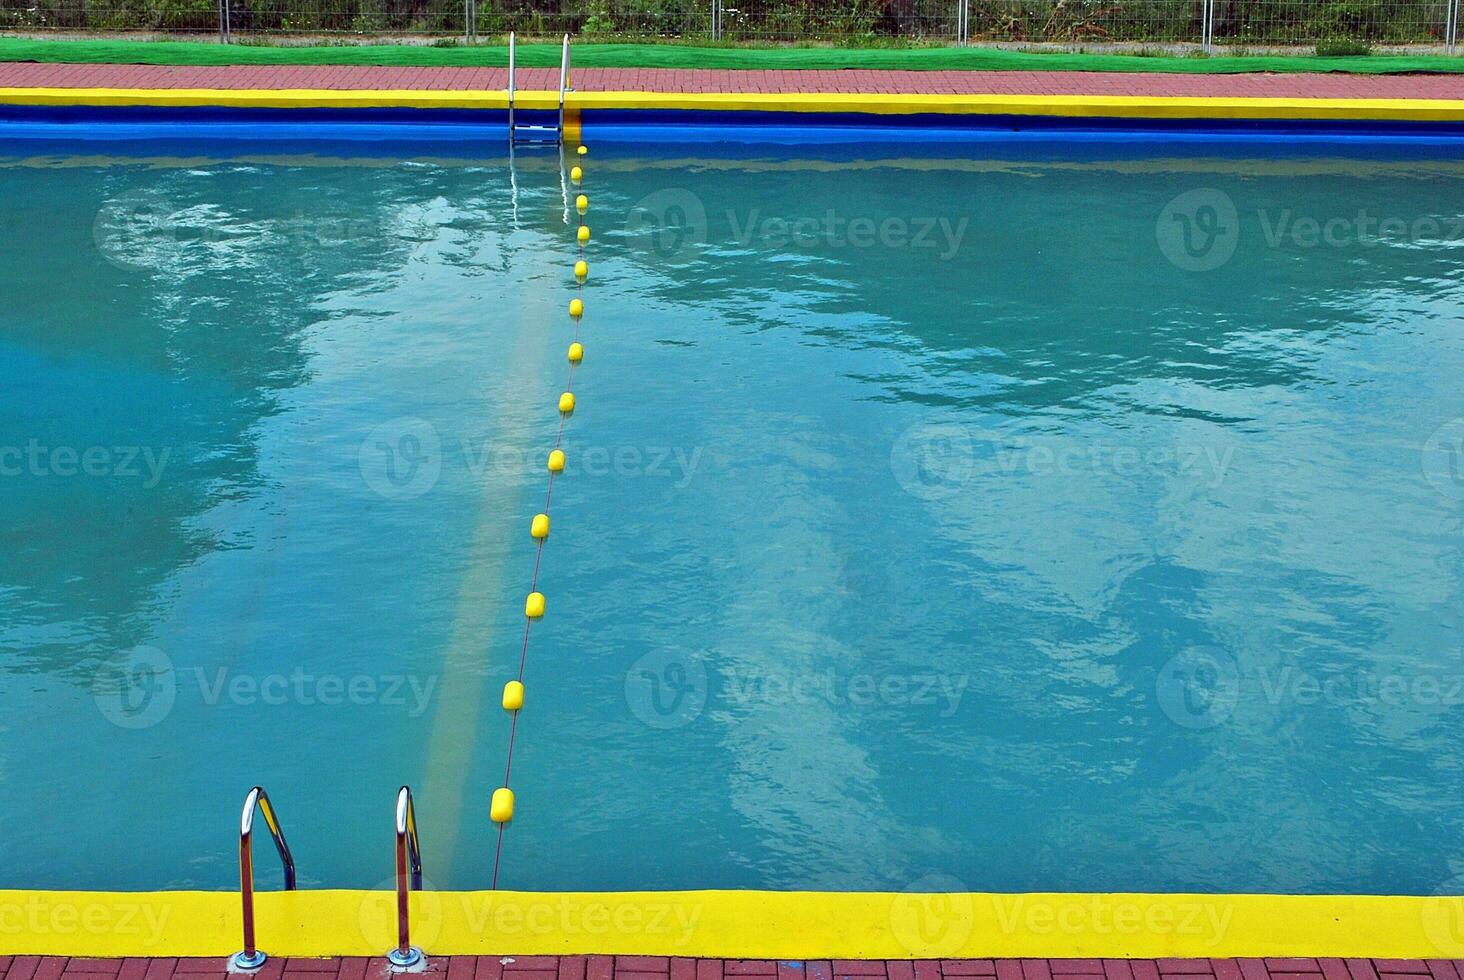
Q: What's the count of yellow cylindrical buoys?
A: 13